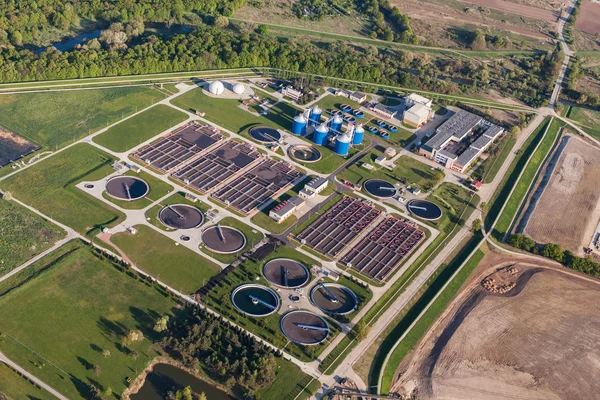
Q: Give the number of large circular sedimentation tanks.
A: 11